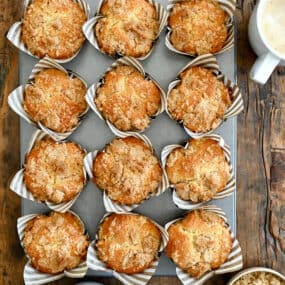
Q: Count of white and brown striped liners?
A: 12